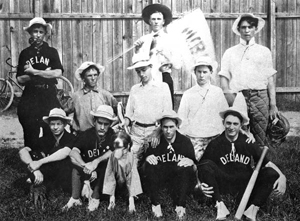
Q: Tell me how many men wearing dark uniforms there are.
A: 5